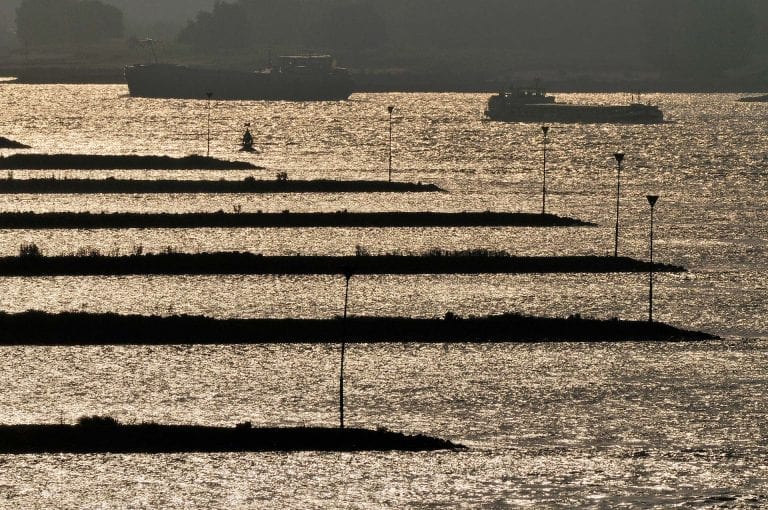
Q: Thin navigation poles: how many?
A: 6